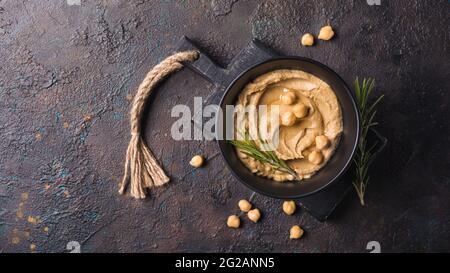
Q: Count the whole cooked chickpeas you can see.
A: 13